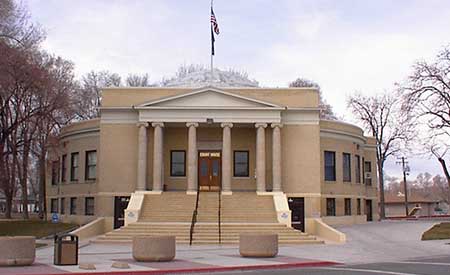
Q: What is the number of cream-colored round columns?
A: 6